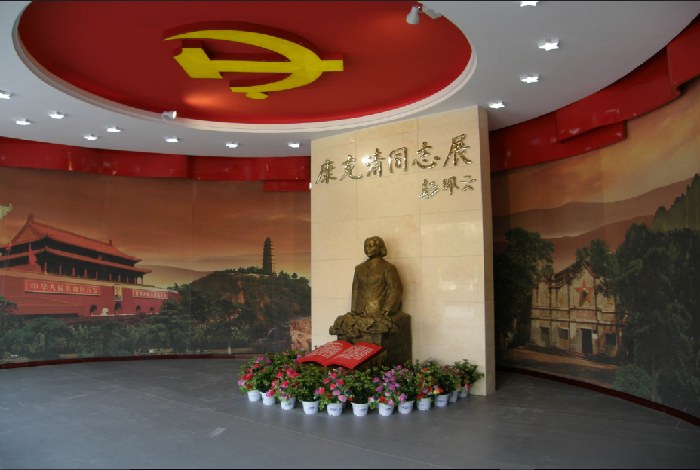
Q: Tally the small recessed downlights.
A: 12